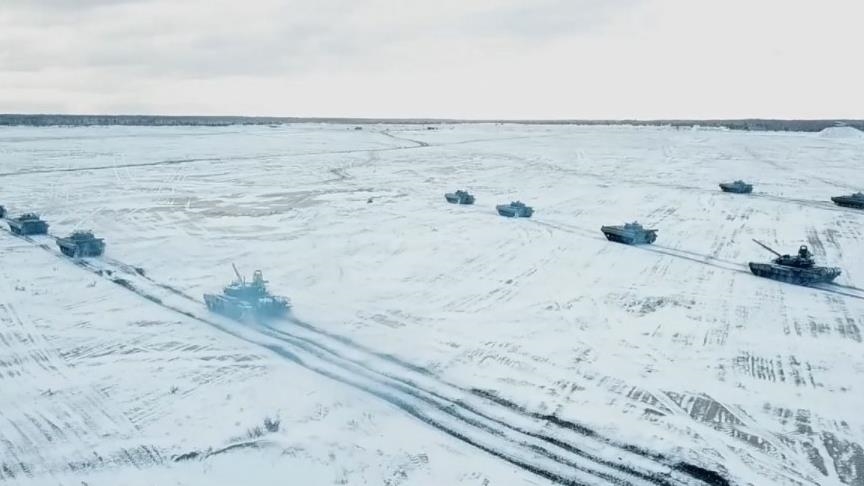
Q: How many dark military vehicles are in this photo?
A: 10